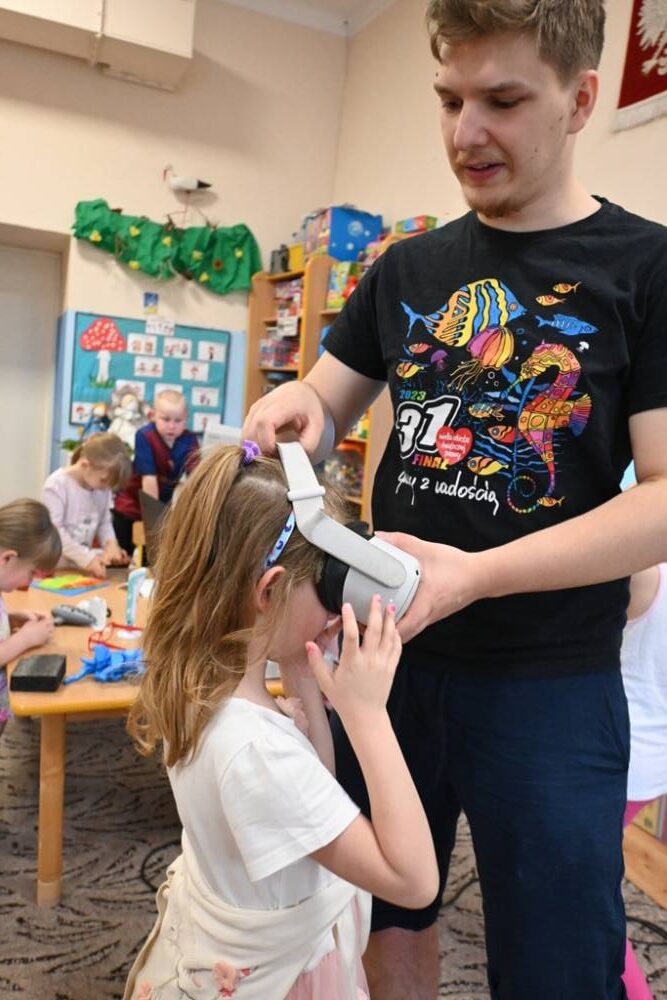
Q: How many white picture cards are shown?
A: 11